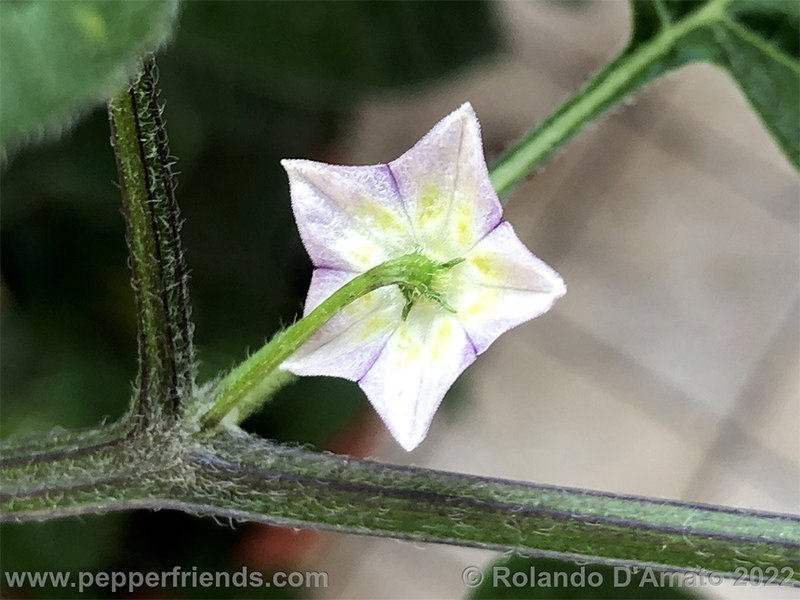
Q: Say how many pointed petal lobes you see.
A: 5